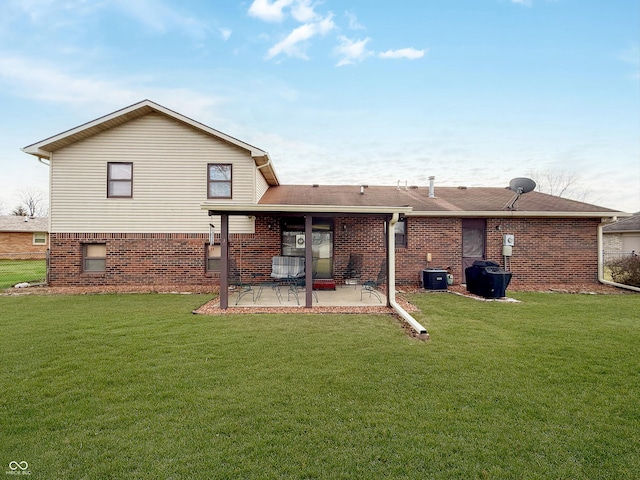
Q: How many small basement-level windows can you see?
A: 2